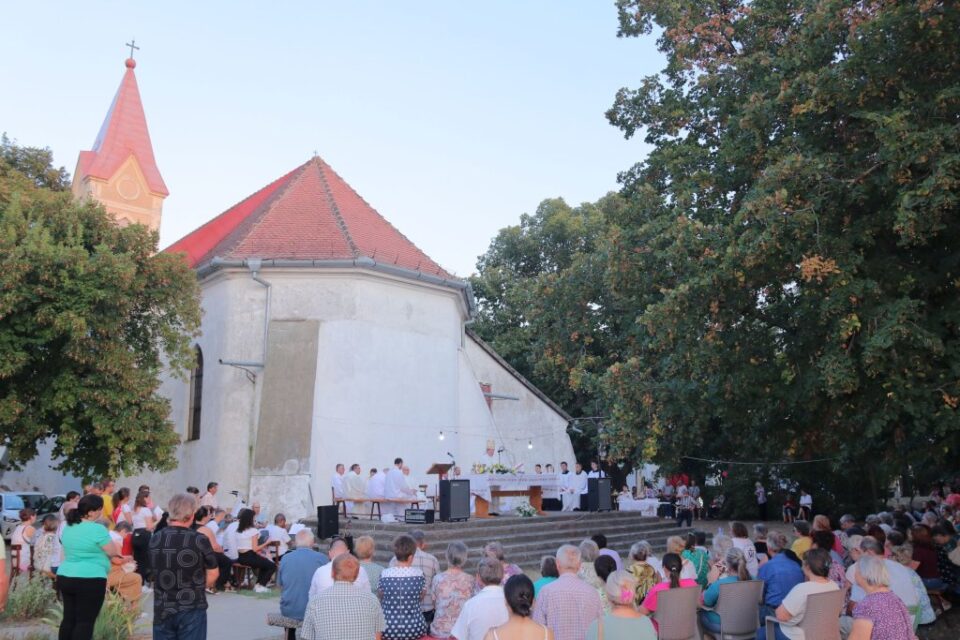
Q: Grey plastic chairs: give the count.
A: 3